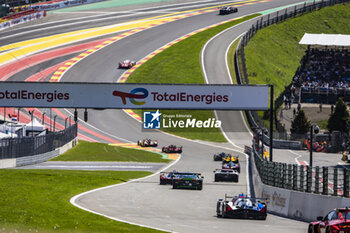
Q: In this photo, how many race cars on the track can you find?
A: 12